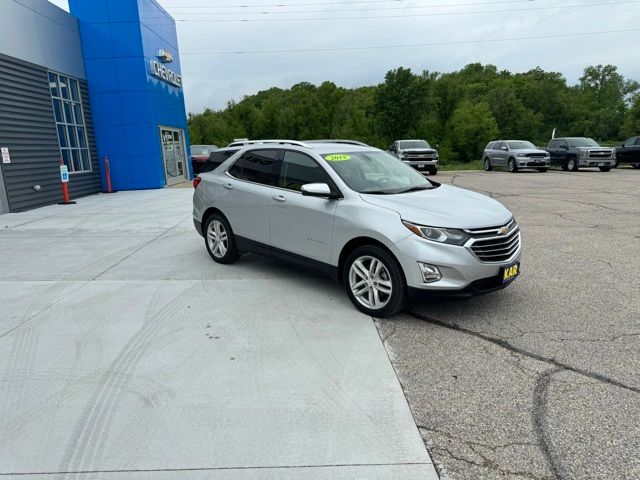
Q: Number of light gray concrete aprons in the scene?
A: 1